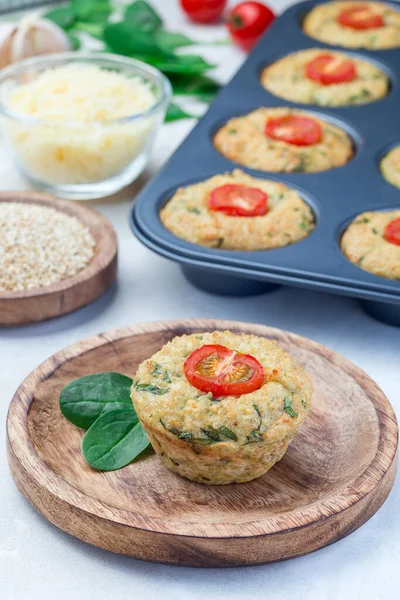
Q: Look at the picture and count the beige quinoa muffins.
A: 7